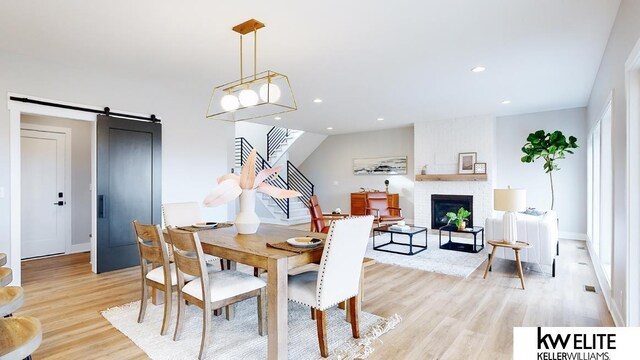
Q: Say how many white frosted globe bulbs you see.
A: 3